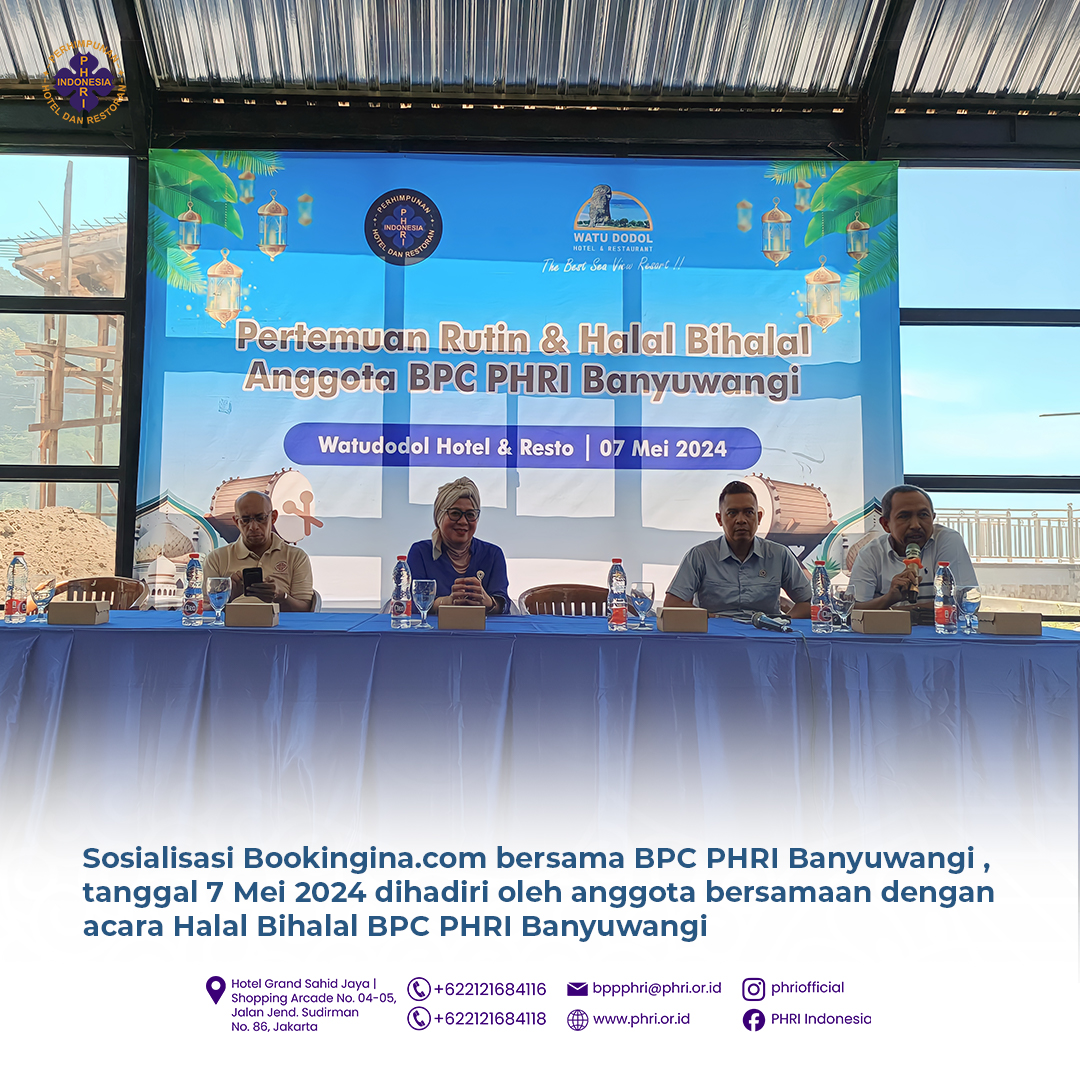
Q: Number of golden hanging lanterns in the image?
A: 10